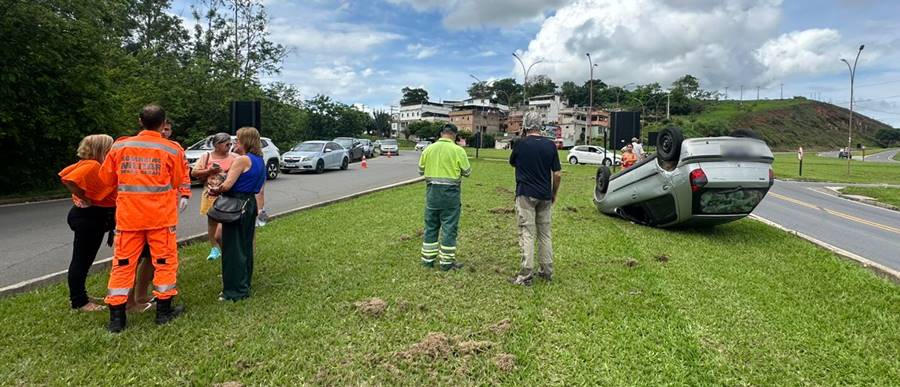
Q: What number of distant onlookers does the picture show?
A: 2